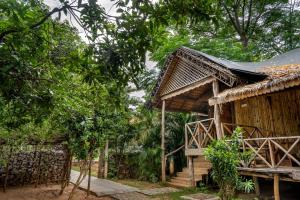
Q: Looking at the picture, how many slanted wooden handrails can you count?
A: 1